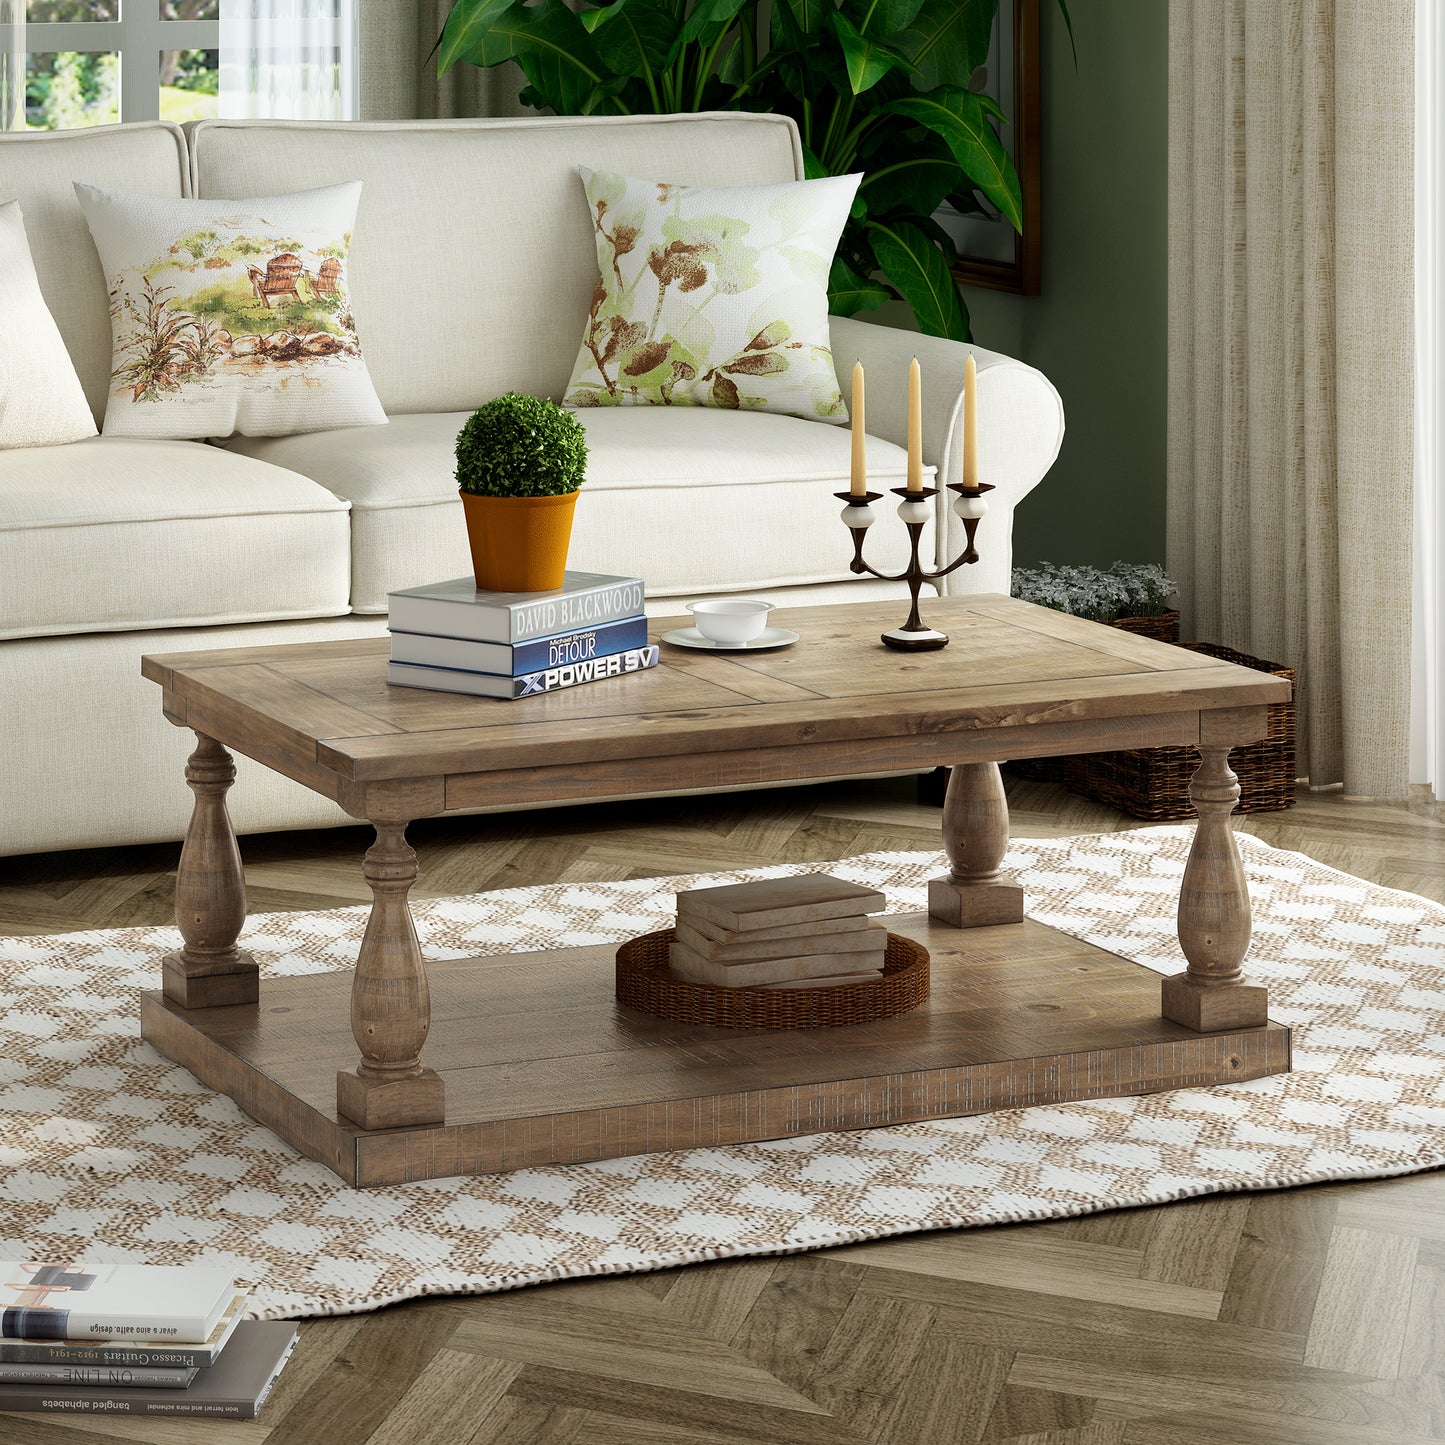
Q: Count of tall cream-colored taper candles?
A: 3